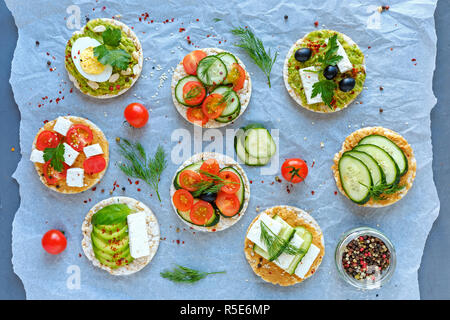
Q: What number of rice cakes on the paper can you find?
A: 8